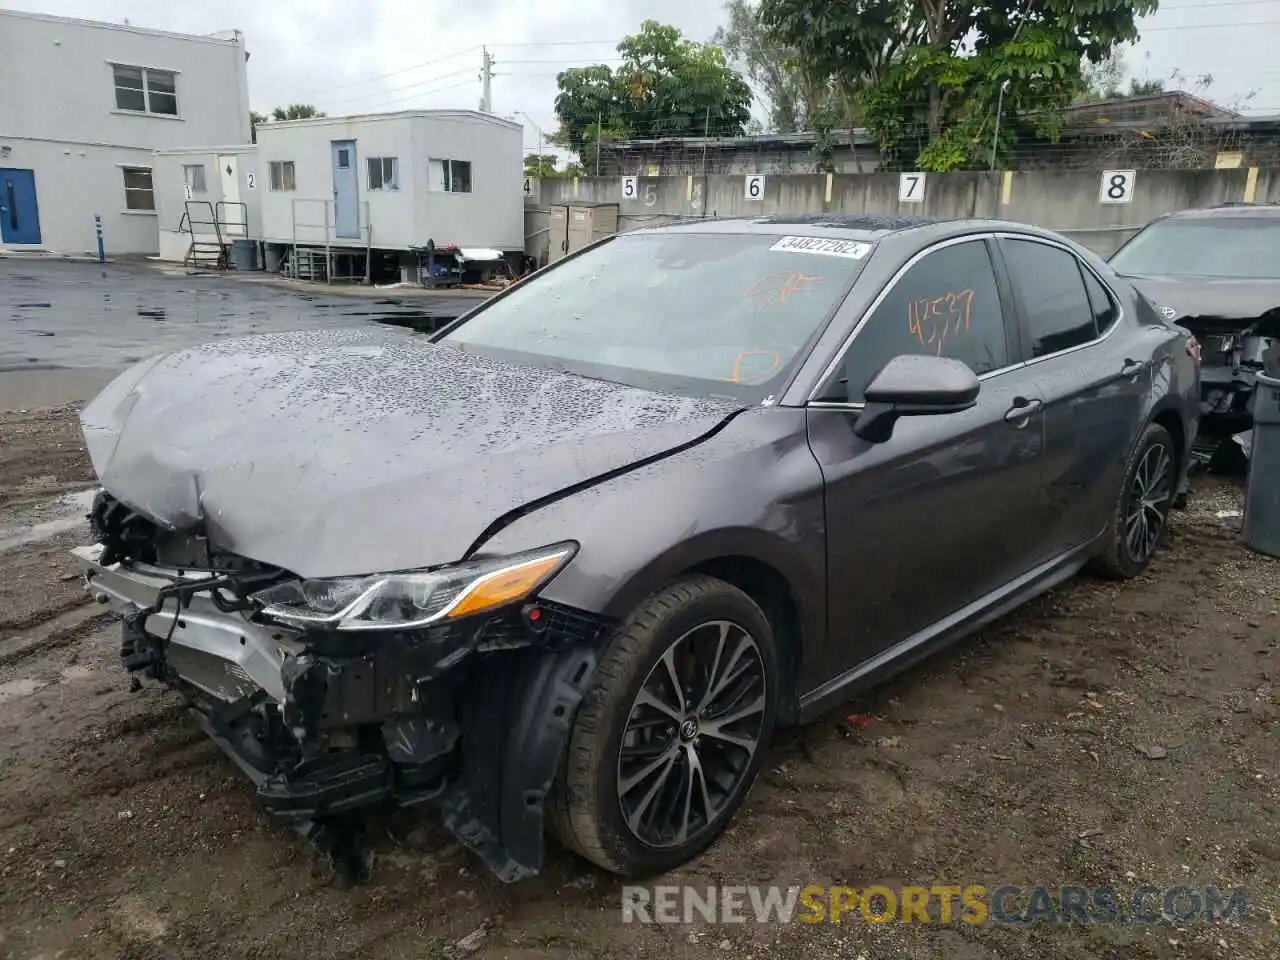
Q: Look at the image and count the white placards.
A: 7